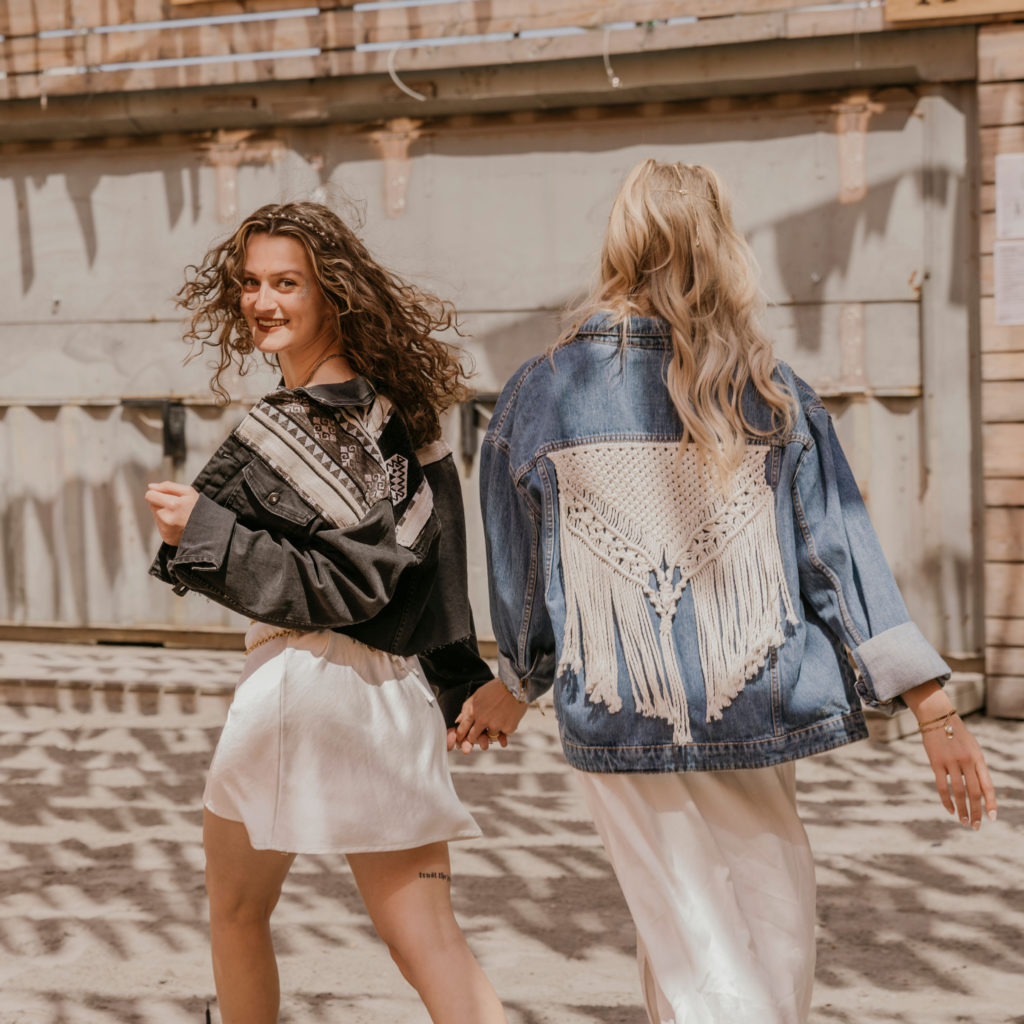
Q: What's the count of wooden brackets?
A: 3